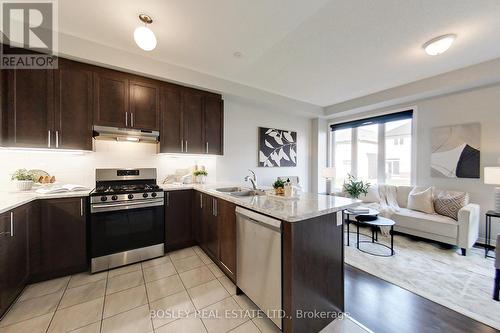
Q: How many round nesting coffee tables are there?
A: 2